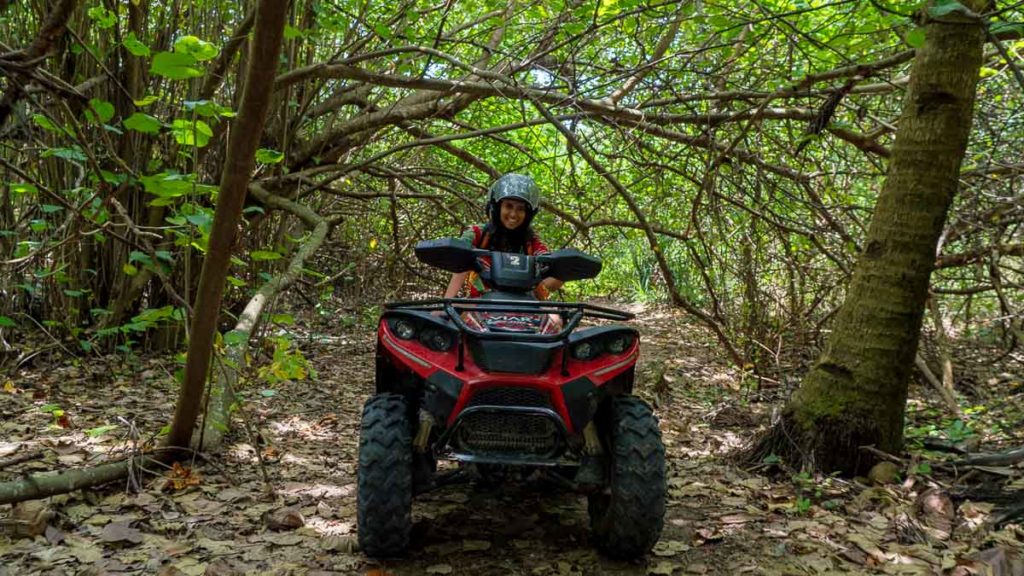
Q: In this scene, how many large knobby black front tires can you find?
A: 2